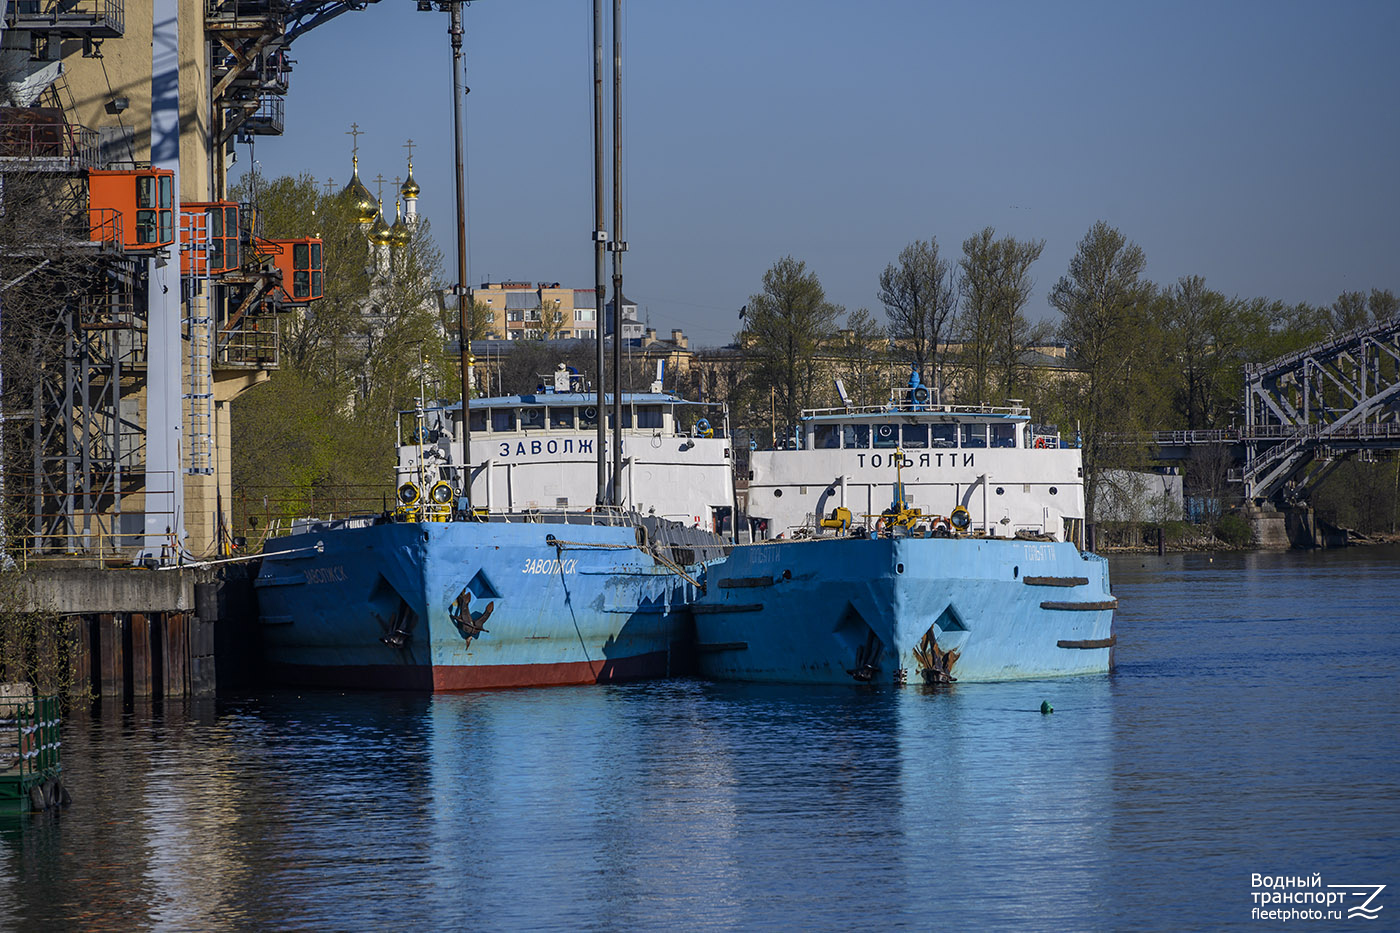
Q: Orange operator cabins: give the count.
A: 3